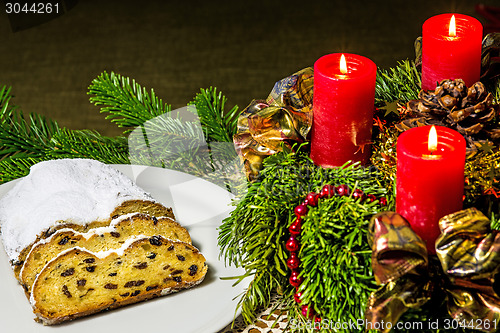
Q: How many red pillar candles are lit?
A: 3